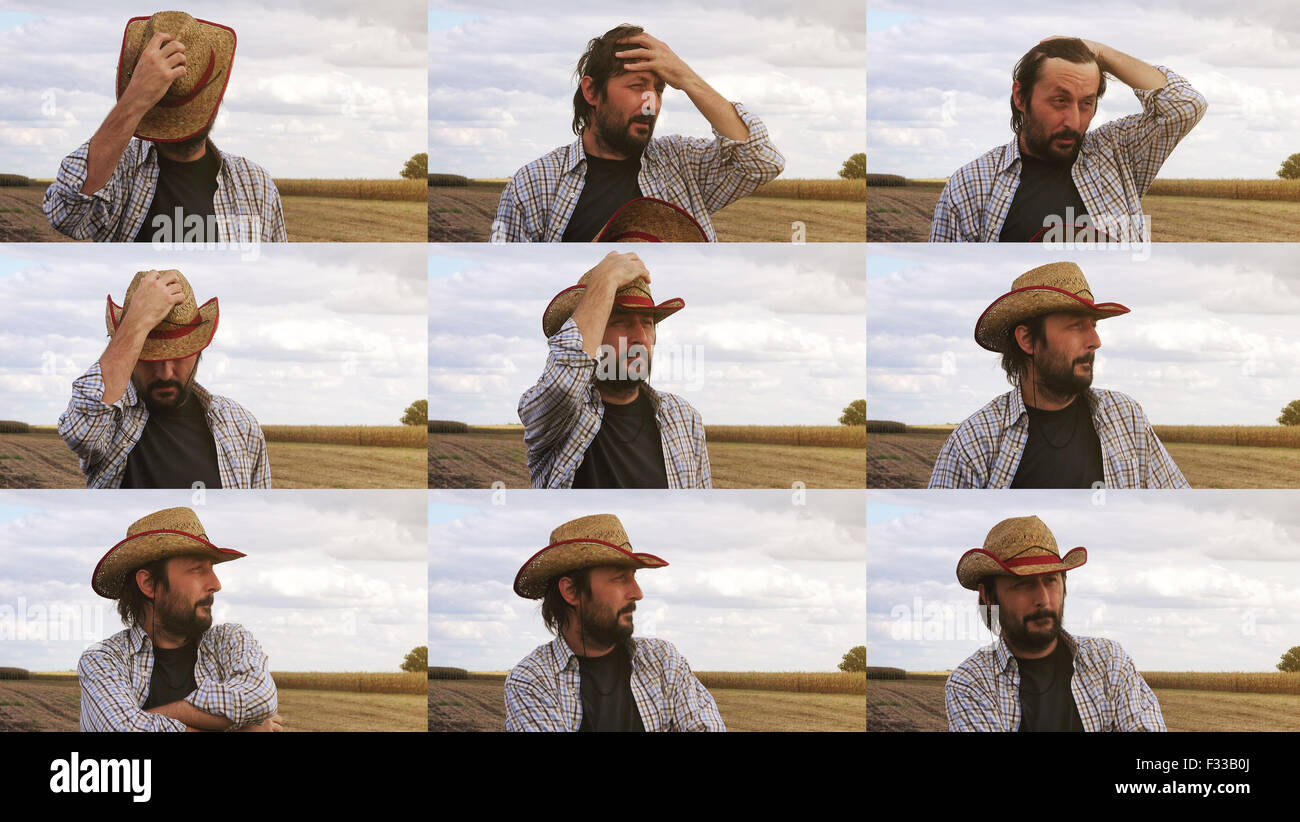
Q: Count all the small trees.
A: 9